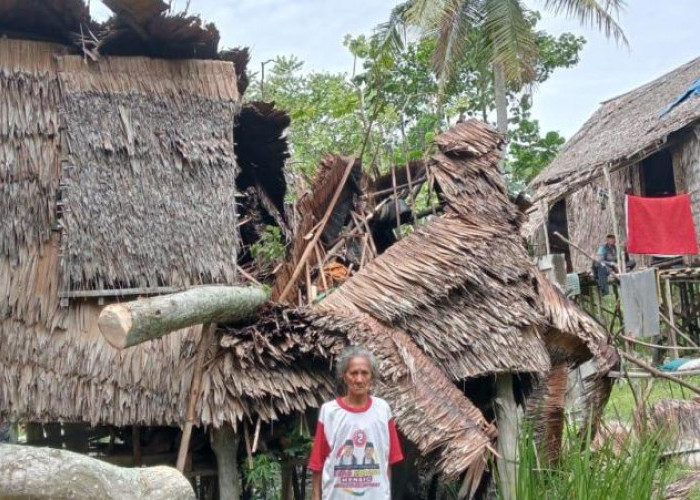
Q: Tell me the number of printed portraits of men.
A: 2